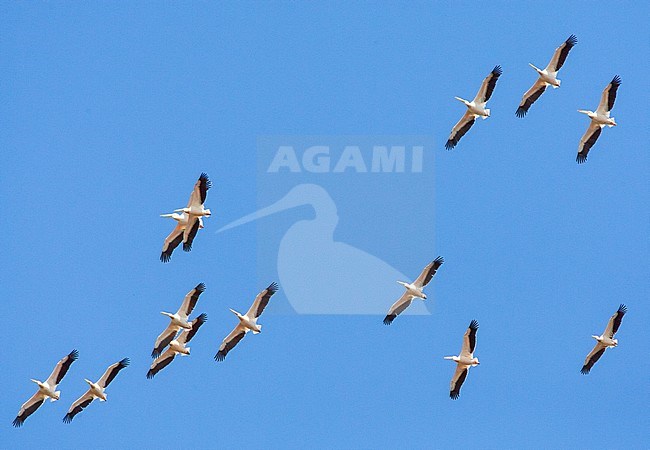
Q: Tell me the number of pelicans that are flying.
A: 13